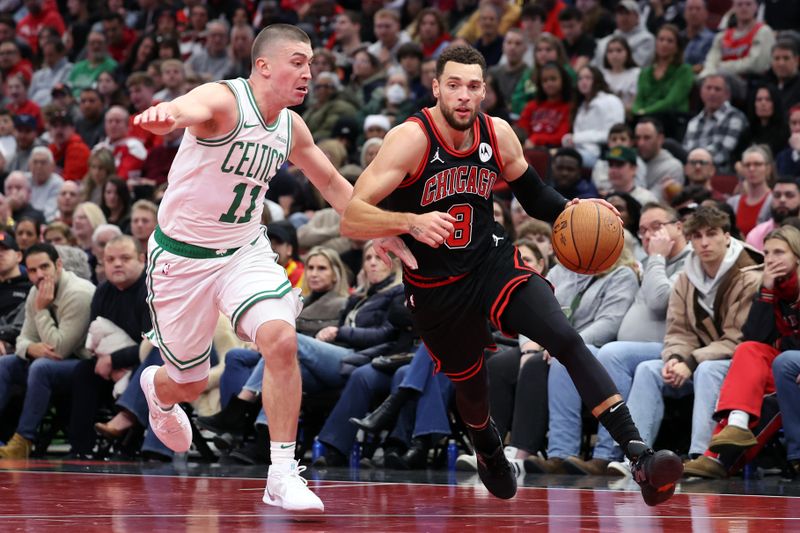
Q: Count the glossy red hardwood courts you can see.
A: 1